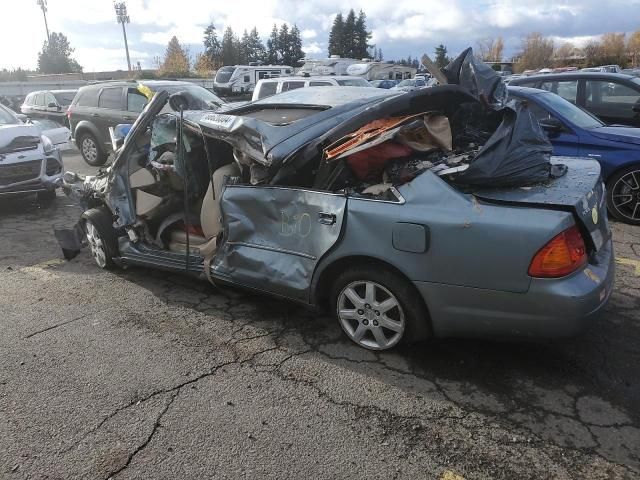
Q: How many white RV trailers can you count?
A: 3